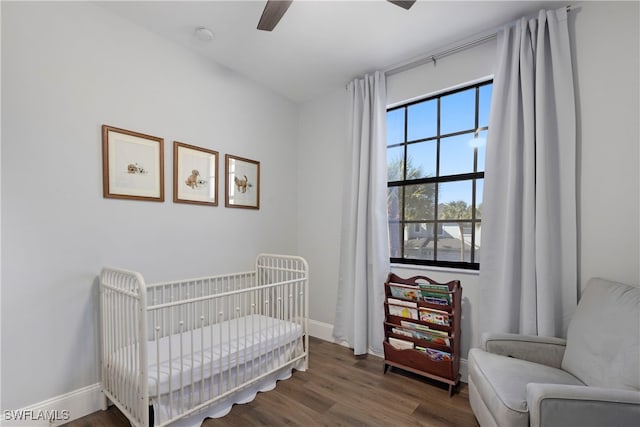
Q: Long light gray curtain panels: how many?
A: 2